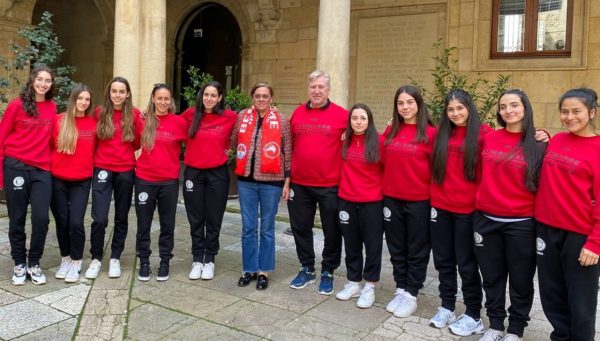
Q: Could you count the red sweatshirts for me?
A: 11